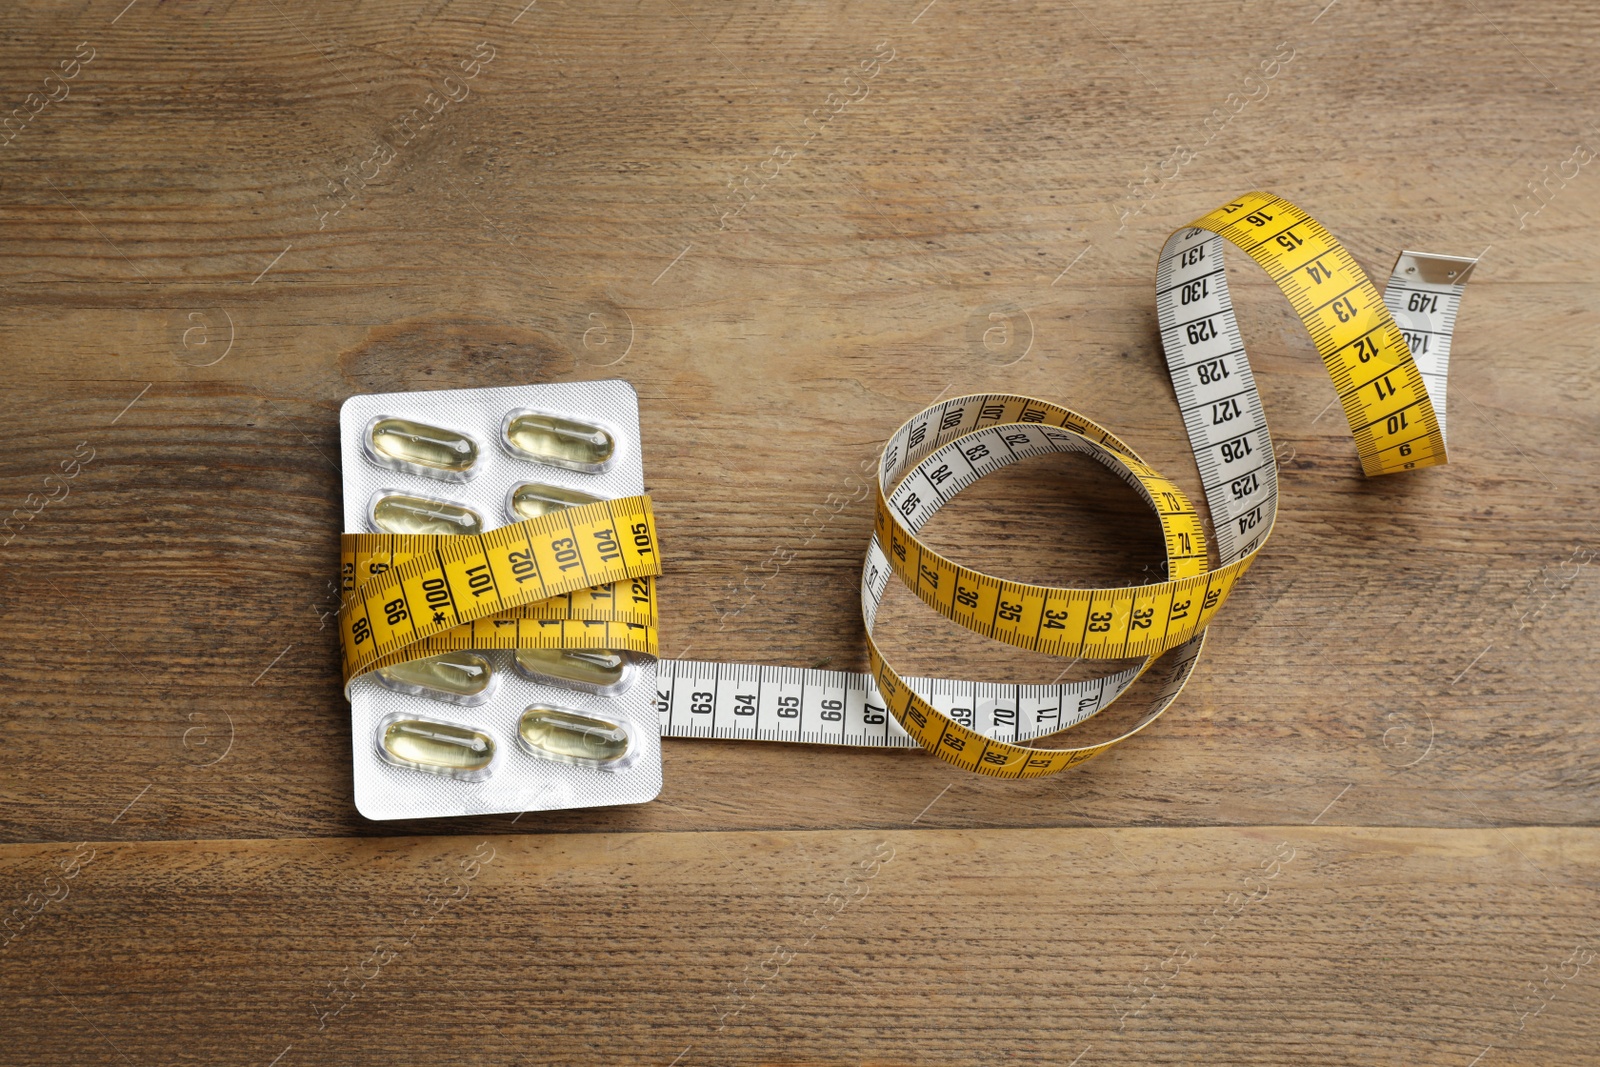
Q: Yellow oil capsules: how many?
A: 8